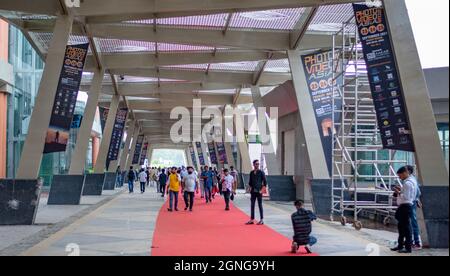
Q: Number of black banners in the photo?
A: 11